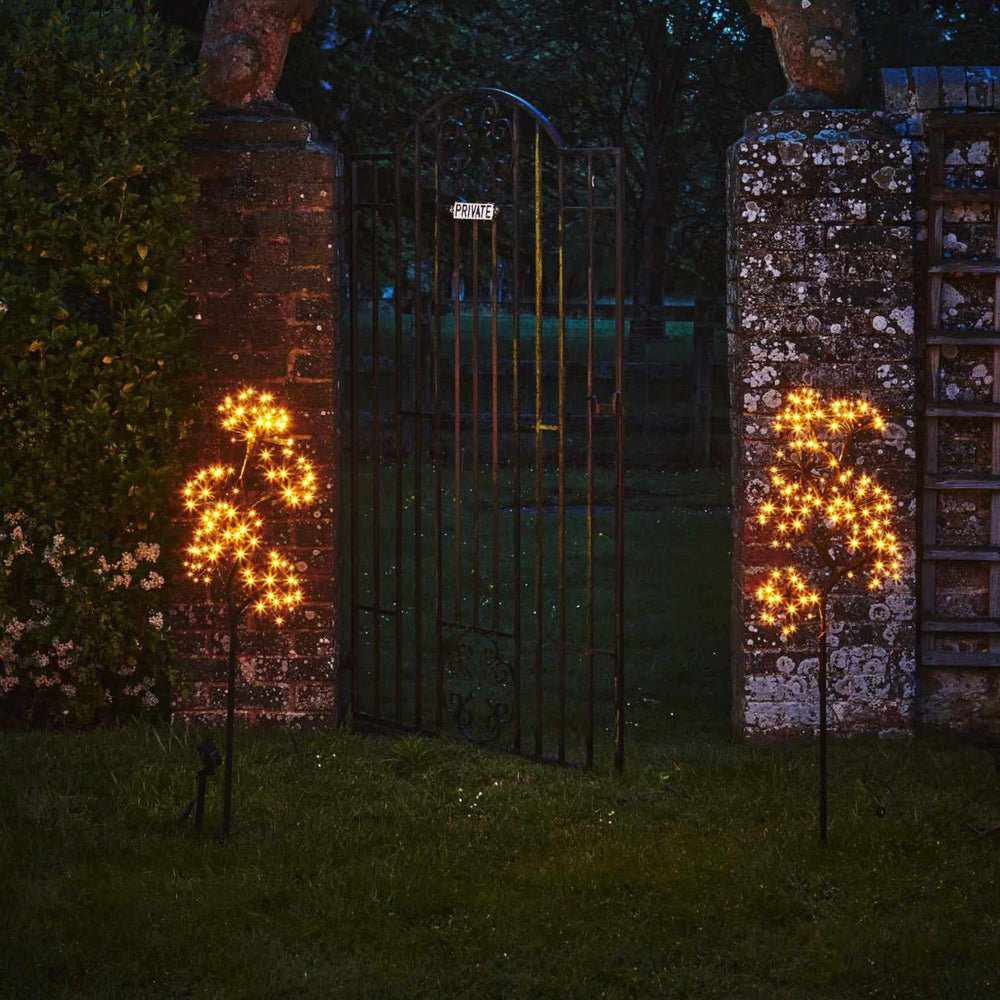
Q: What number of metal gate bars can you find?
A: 13